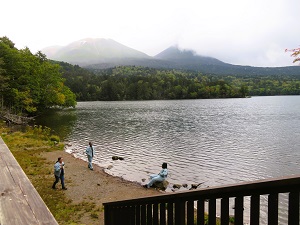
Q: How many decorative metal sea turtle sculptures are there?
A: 0